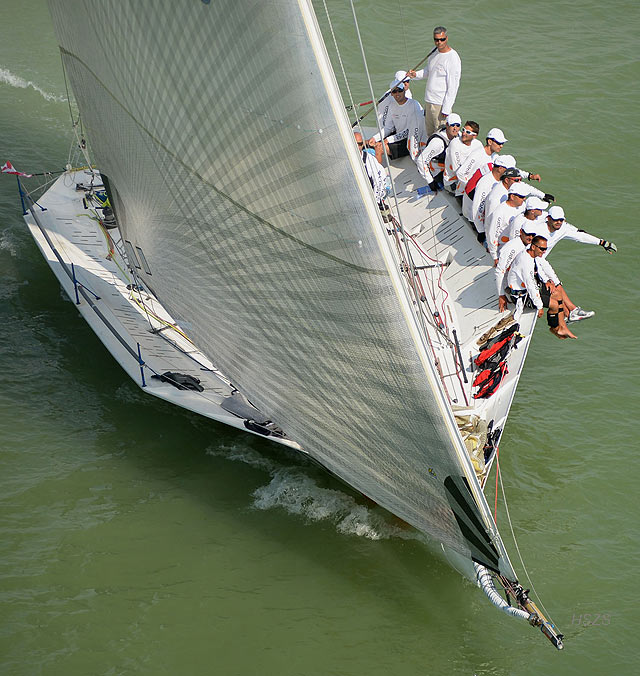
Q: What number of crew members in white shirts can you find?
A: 14